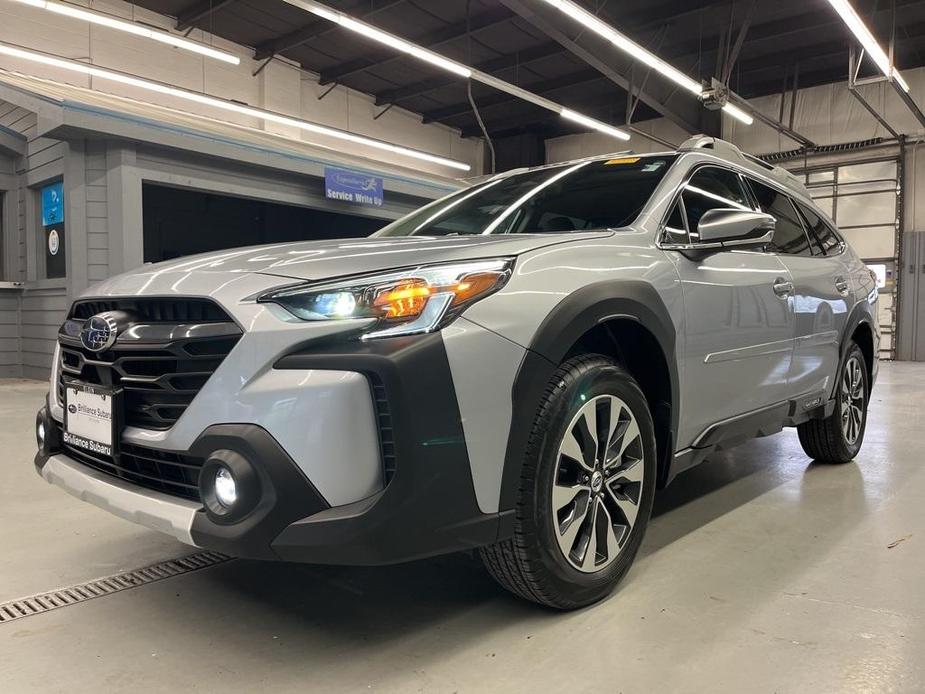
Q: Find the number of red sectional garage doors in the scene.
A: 0